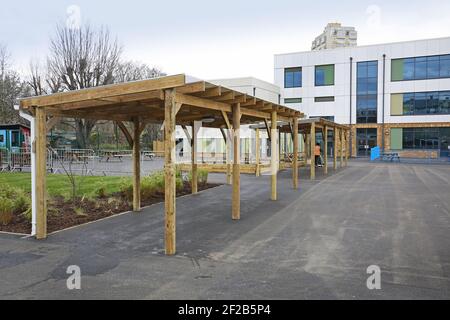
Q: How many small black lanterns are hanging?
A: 0